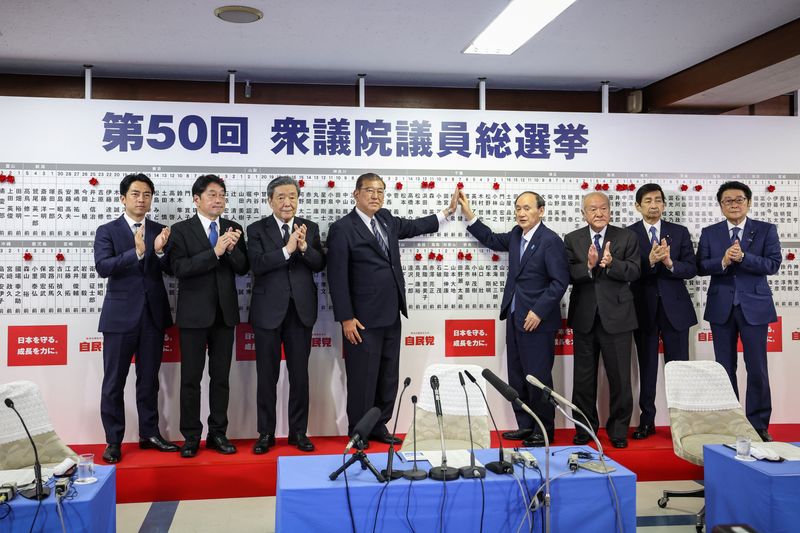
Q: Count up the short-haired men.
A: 8